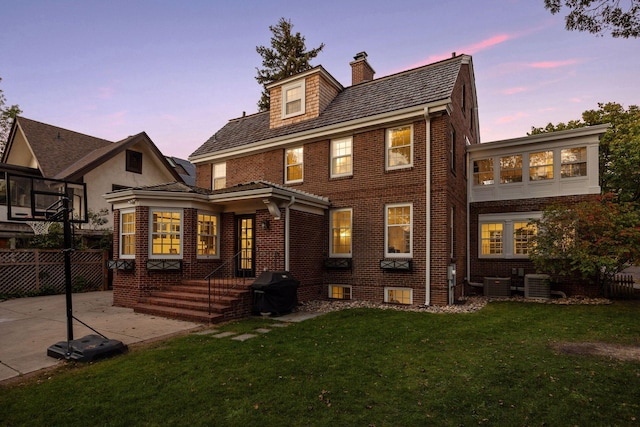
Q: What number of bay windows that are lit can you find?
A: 3